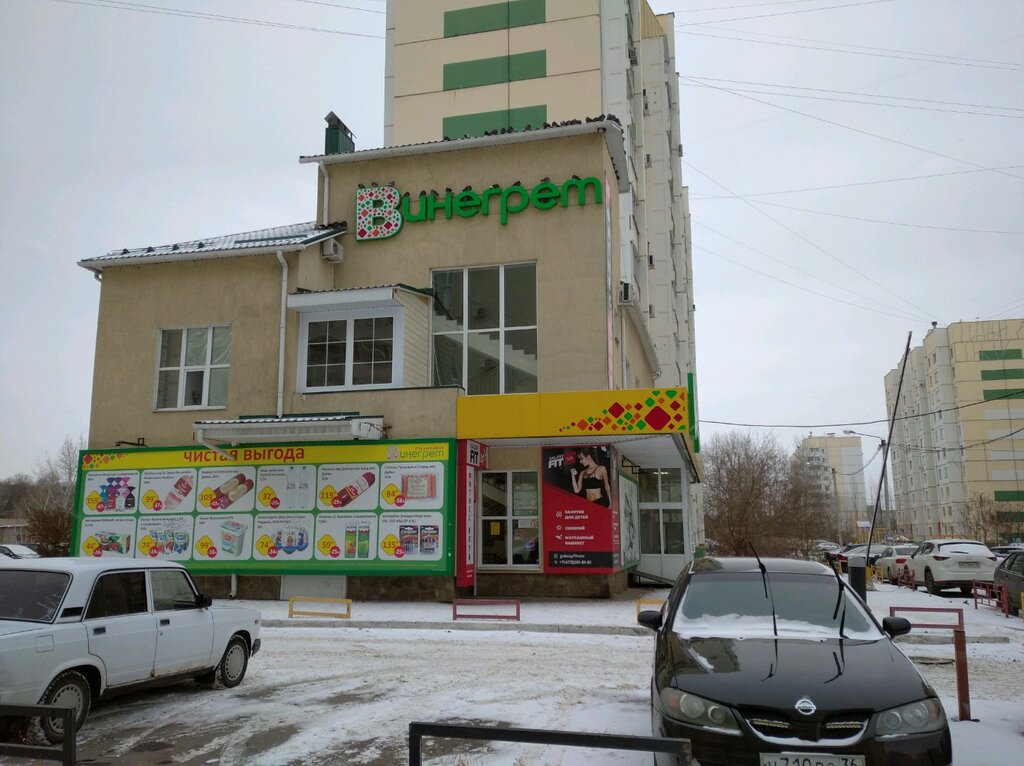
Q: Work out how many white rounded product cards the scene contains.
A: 12